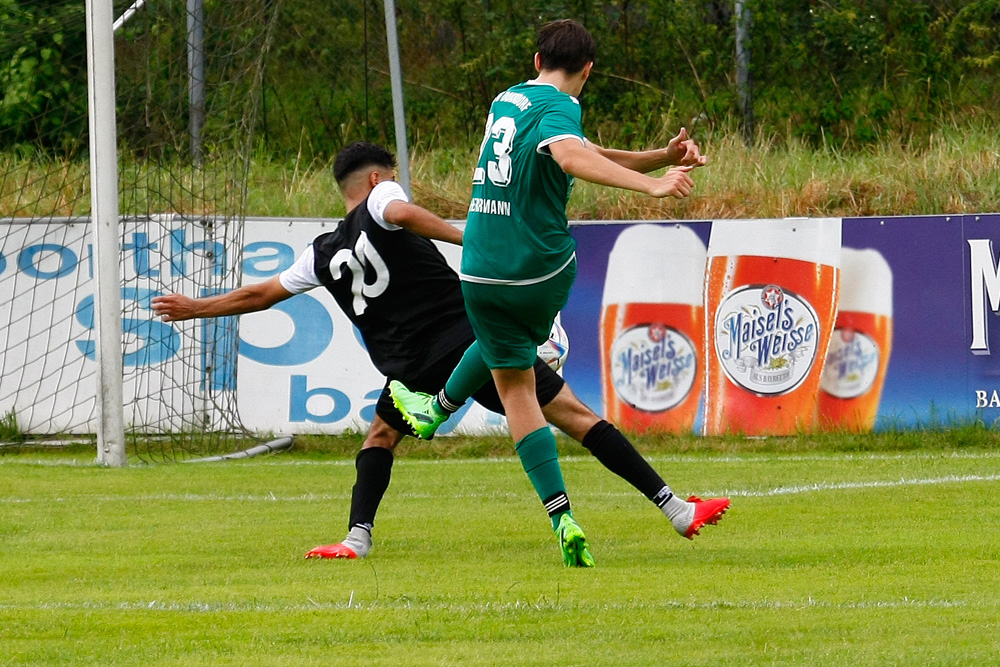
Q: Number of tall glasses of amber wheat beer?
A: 3